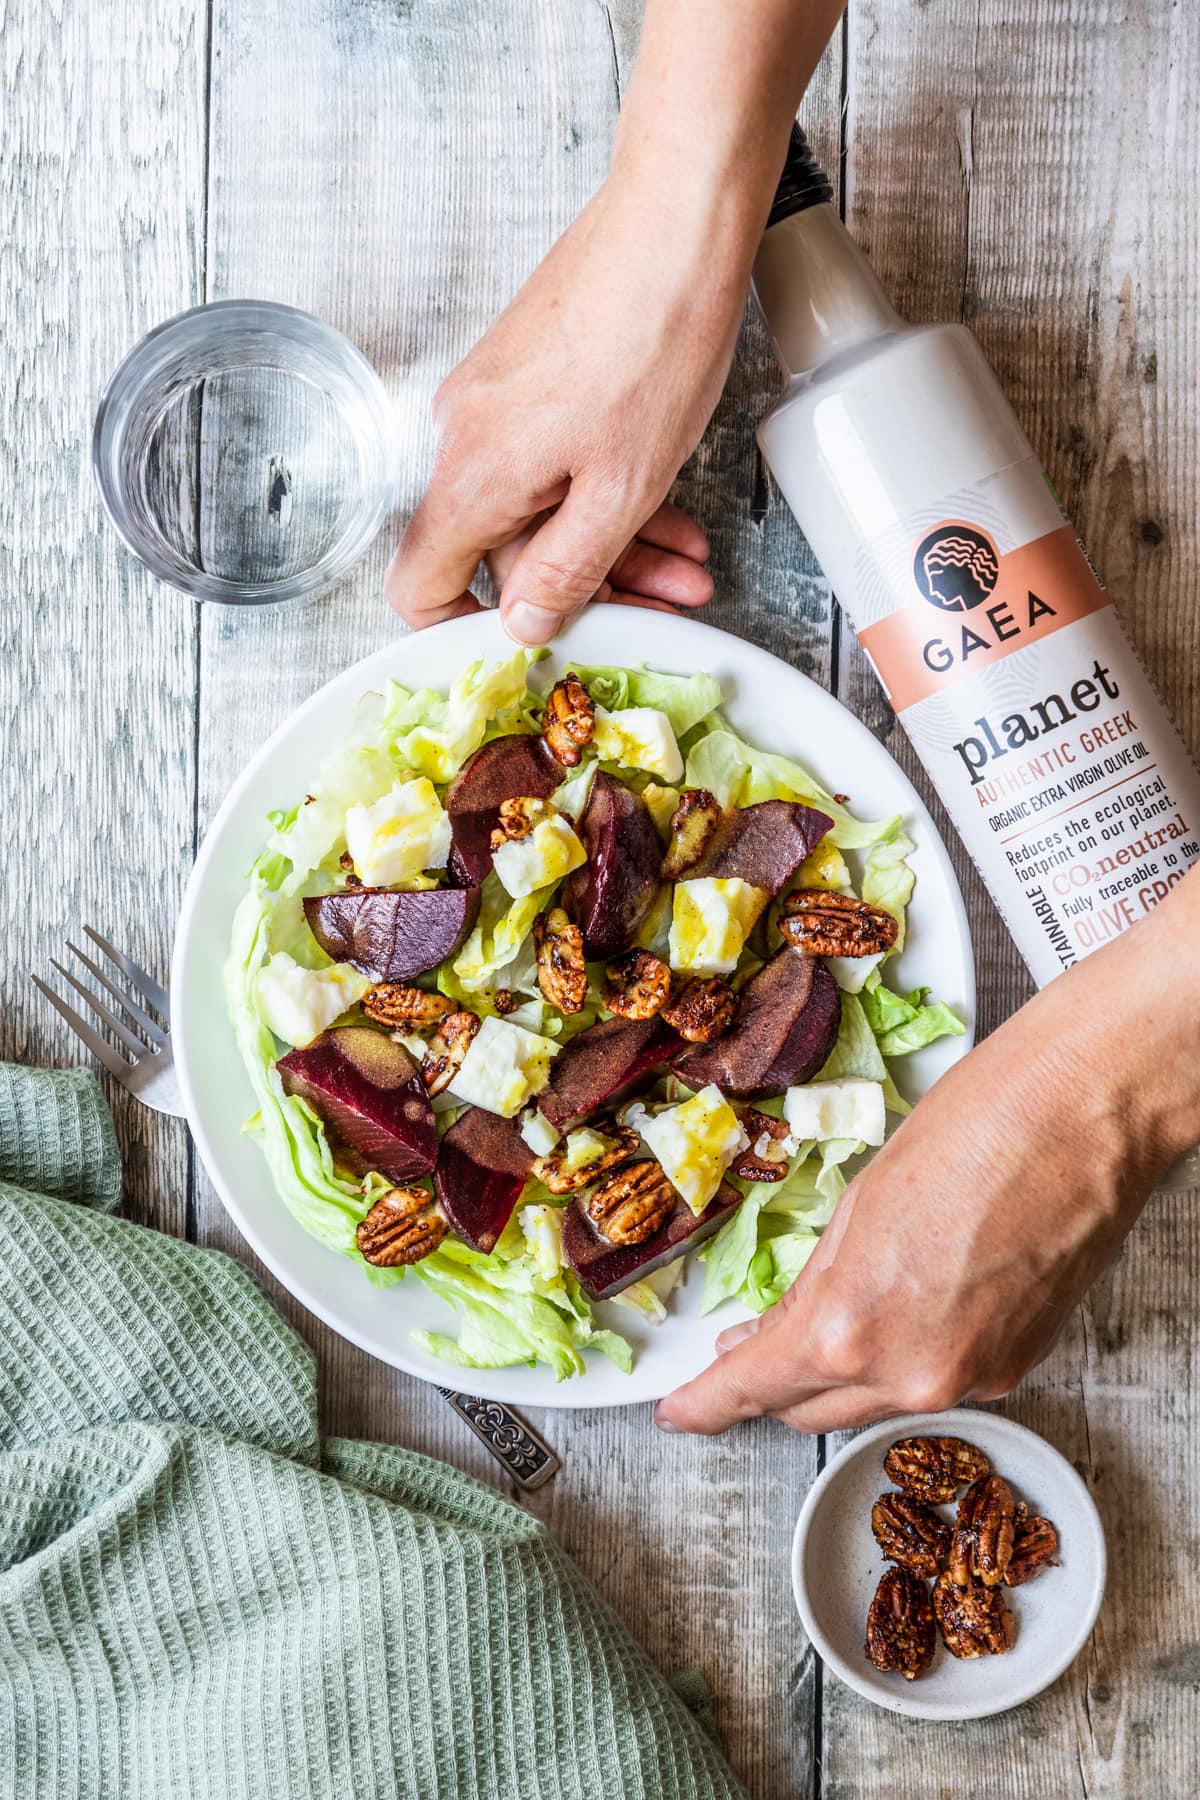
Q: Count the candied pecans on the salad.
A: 13